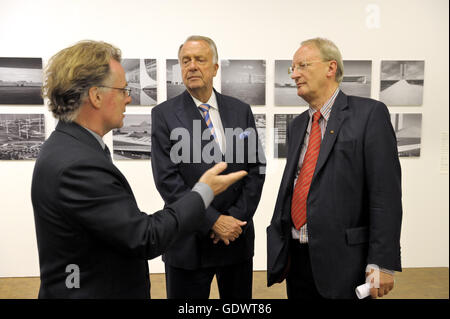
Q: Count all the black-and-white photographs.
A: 12